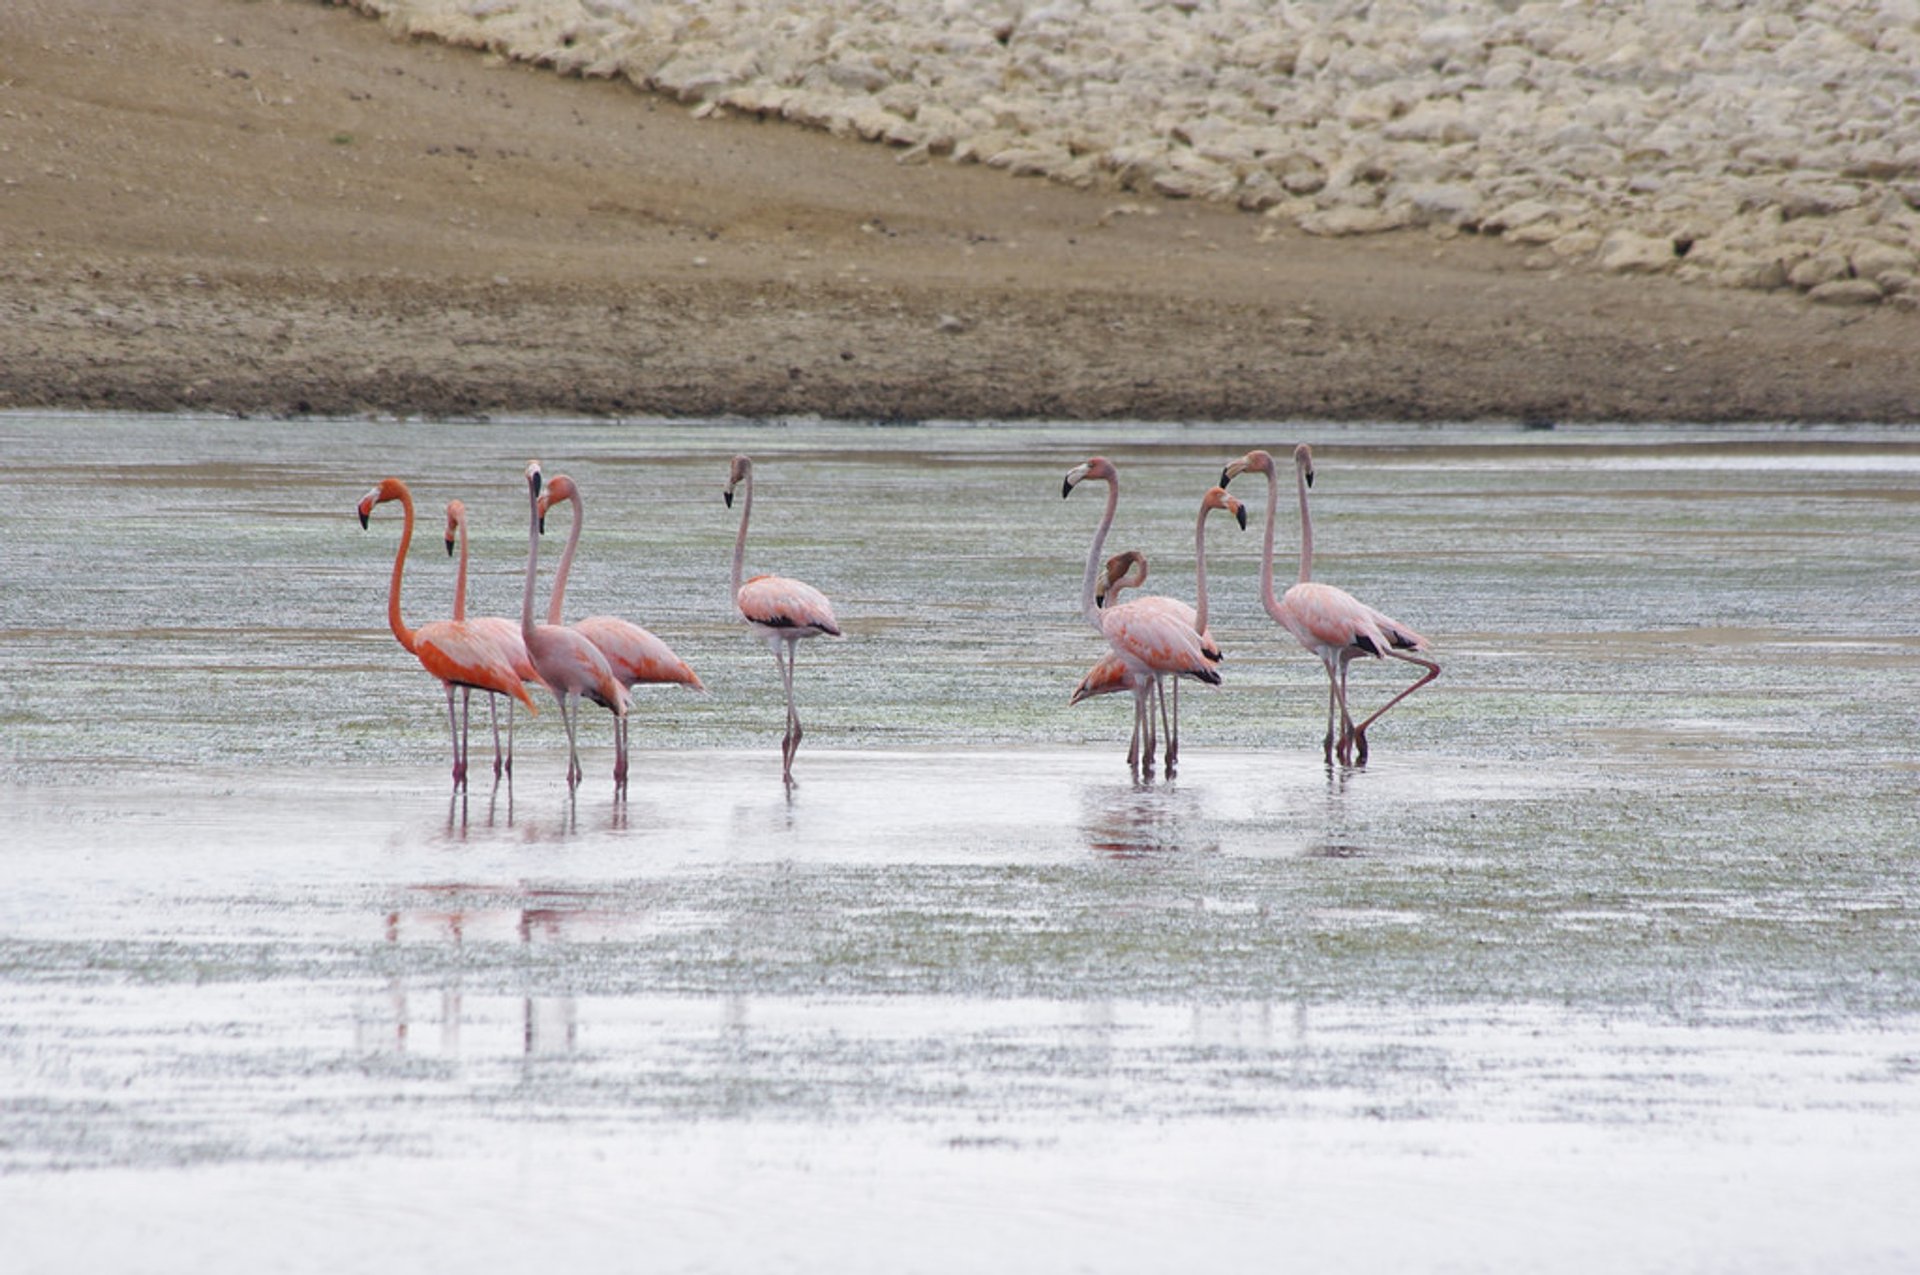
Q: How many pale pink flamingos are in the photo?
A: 9